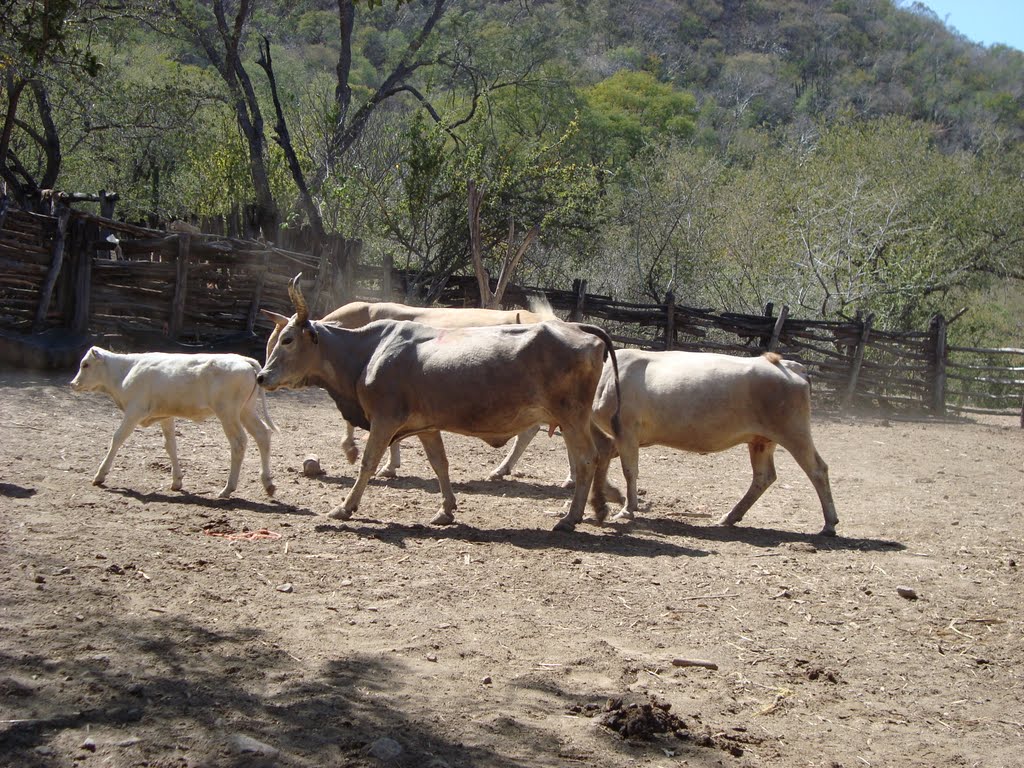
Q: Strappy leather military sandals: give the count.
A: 0